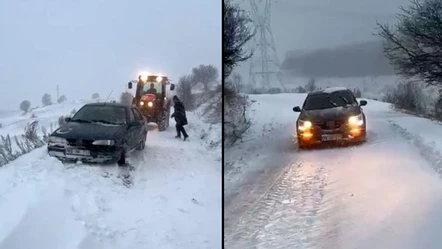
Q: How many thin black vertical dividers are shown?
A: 1